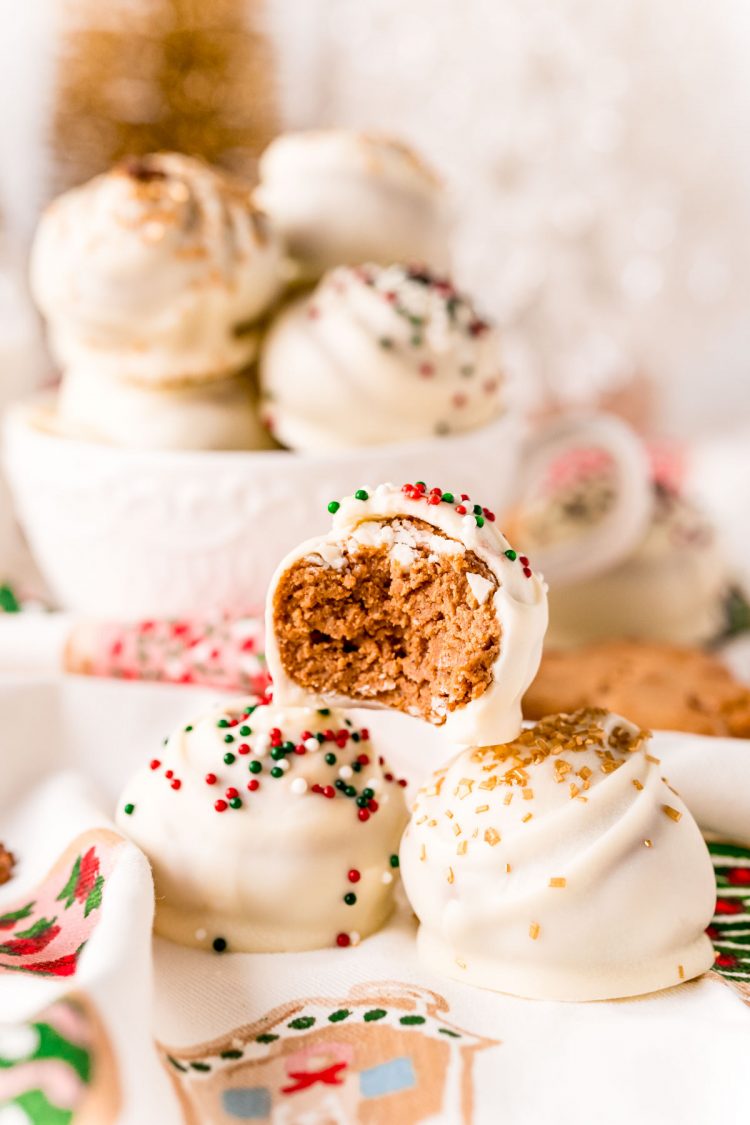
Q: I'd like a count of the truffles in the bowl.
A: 4